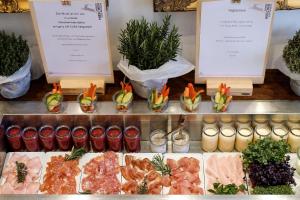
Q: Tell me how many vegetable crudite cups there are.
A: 6